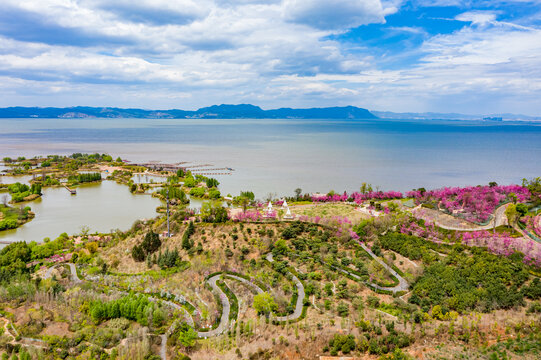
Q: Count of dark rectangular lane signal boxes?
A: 0